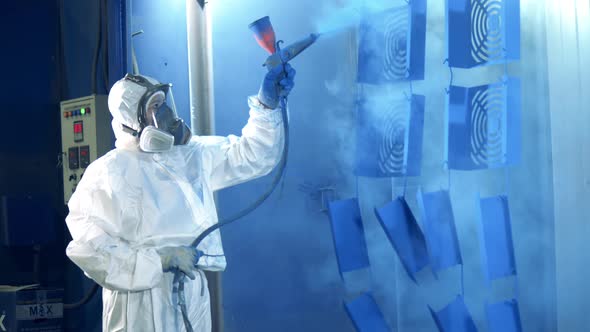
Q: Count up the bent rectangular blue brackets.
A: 7